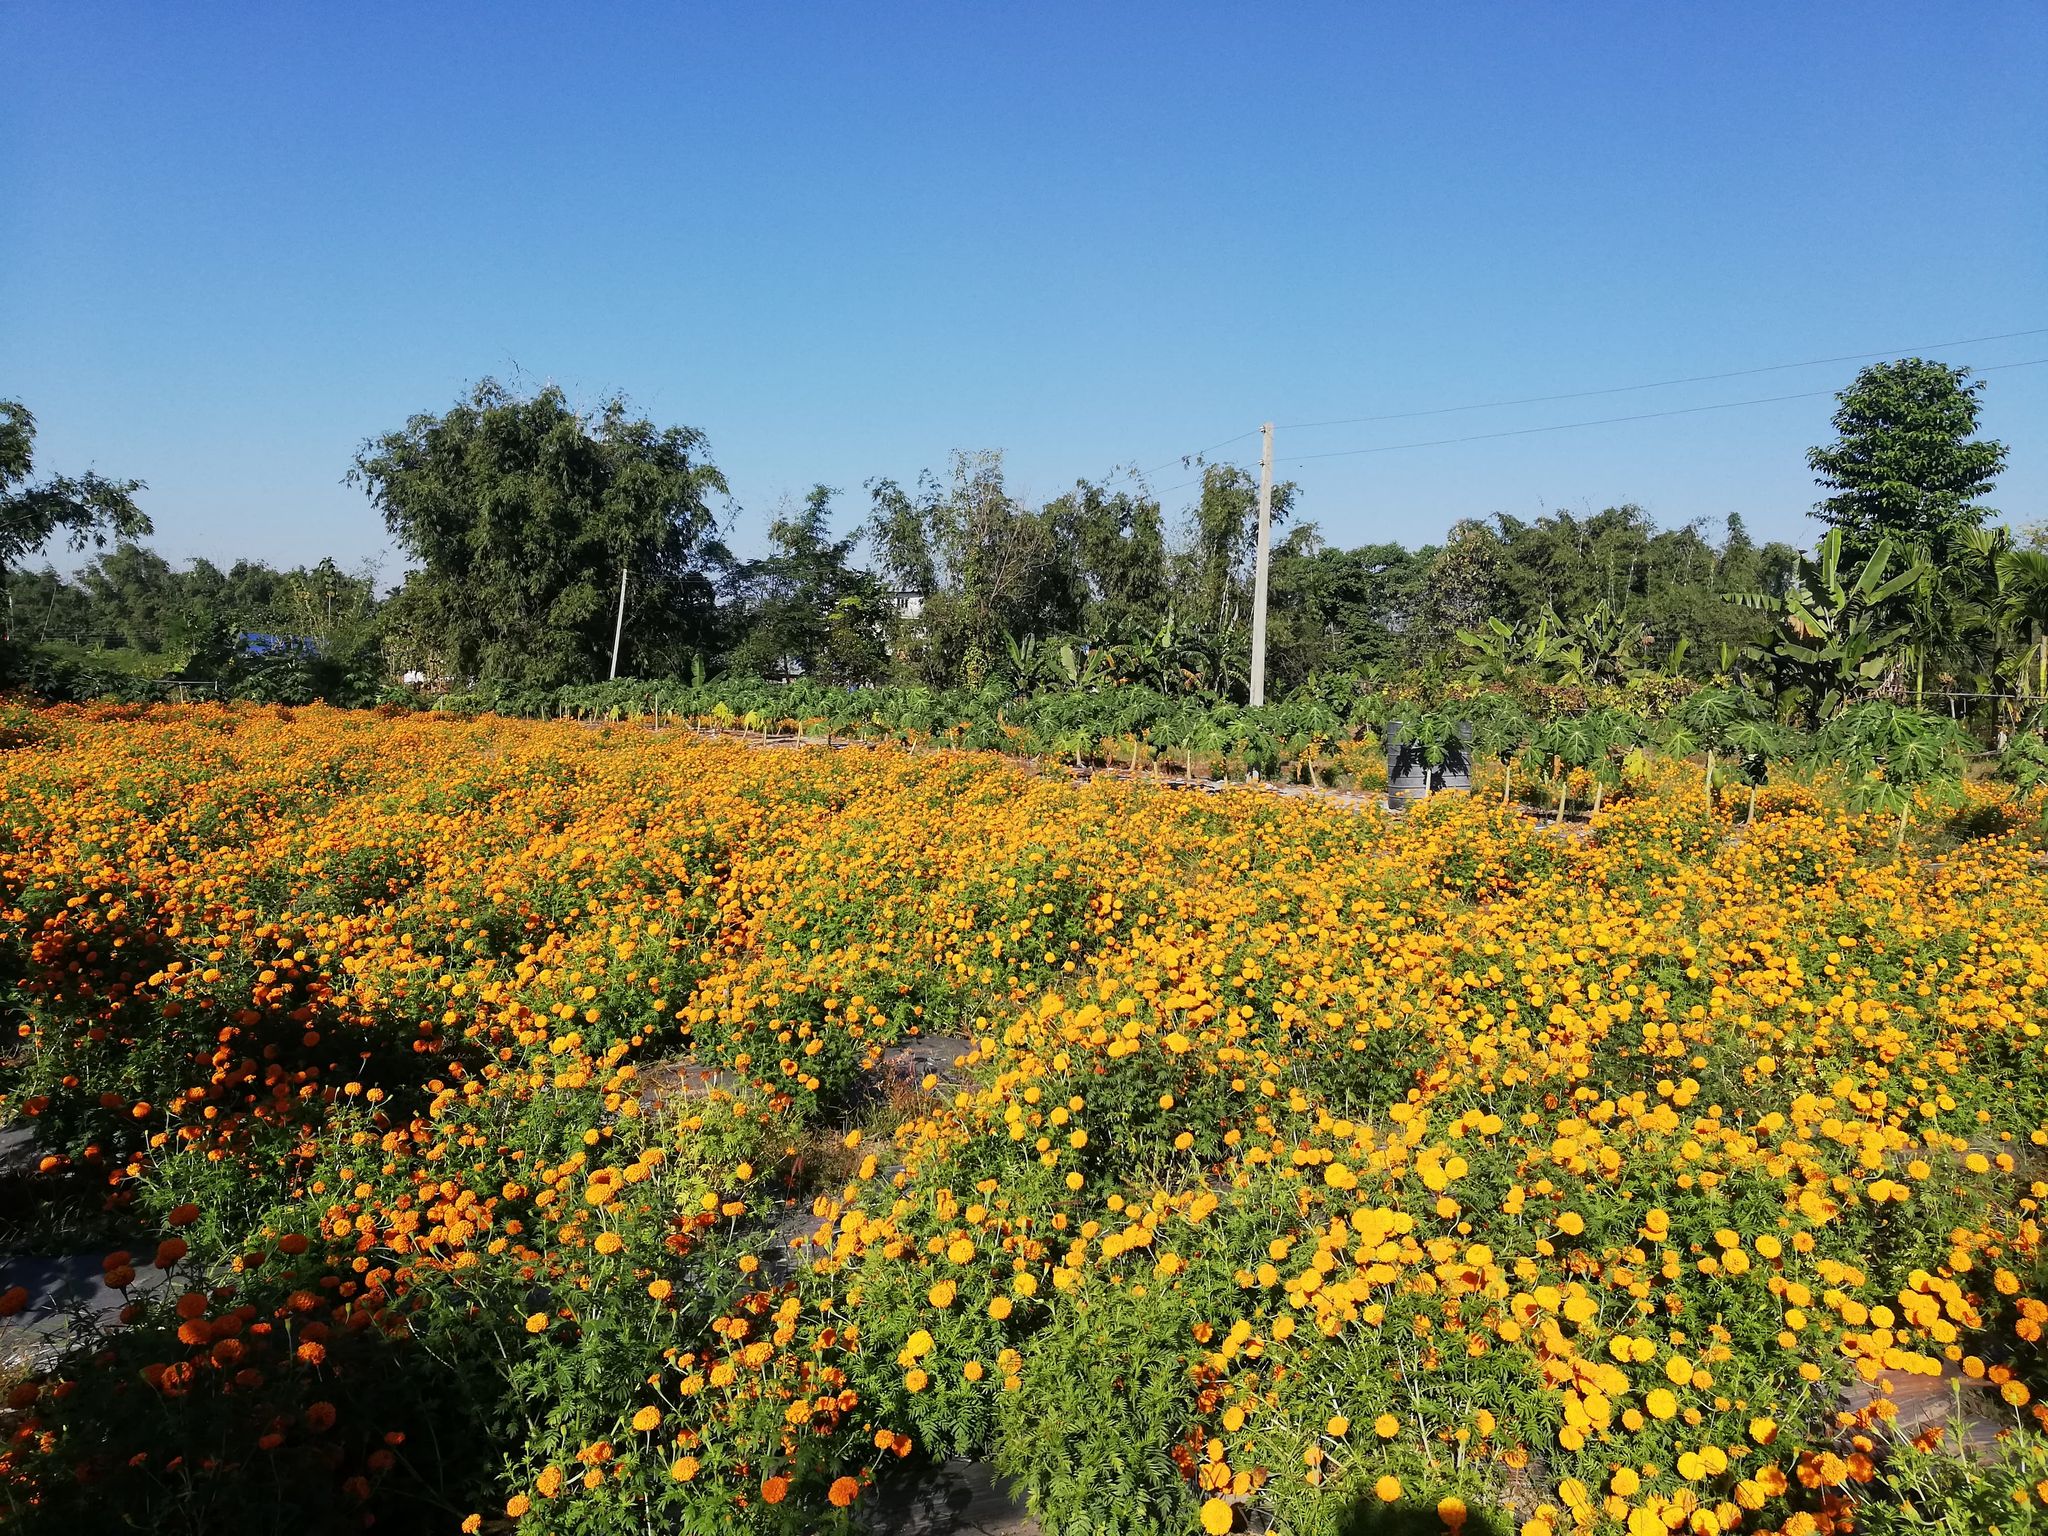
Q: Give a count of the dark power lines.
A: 2